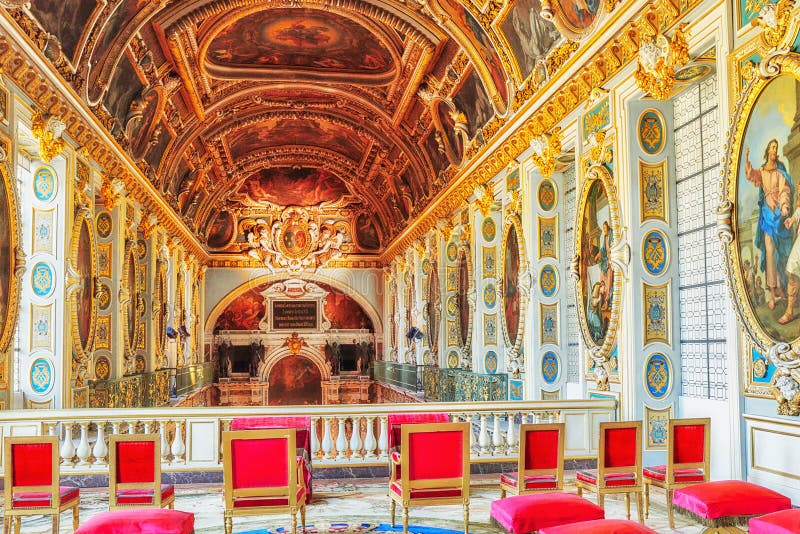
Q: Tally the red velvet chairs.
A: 7